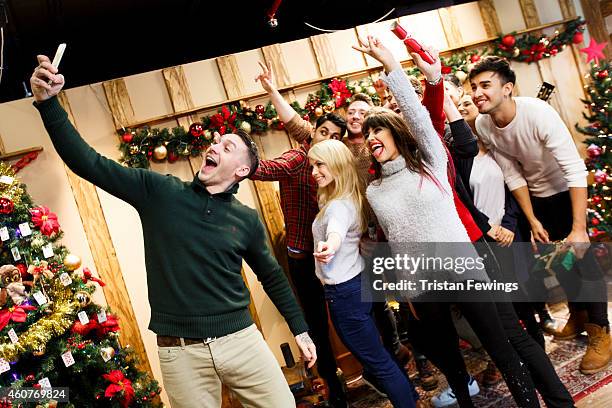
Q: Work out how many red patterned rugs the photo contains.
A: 1